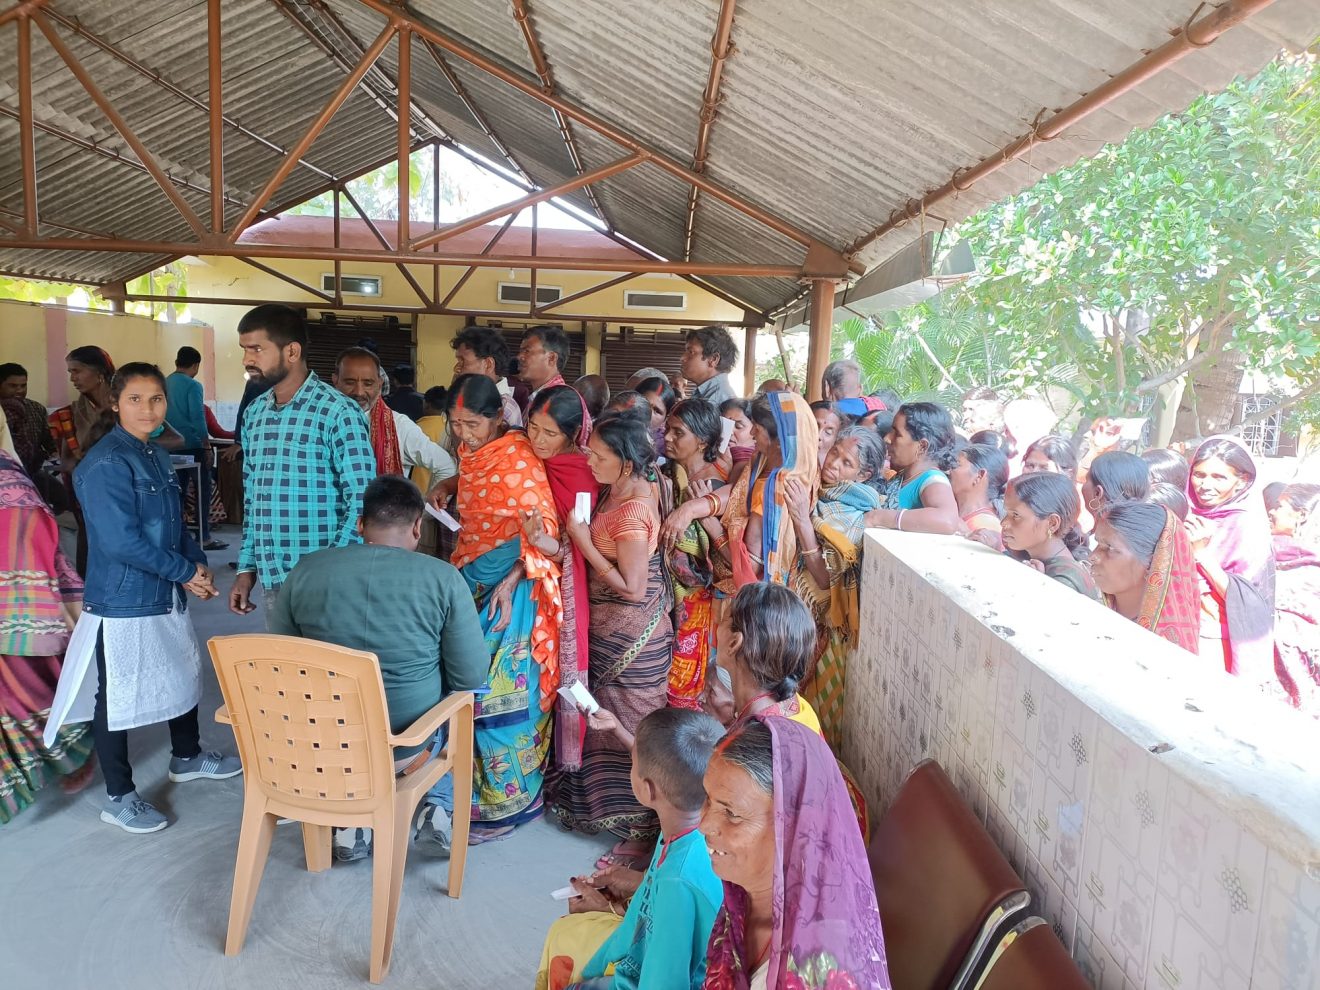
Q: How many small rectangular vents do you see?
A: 3